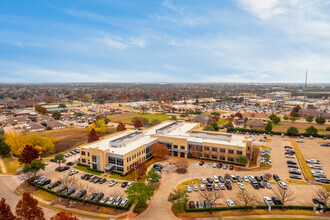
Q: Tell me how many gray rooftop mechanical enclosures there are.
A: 3